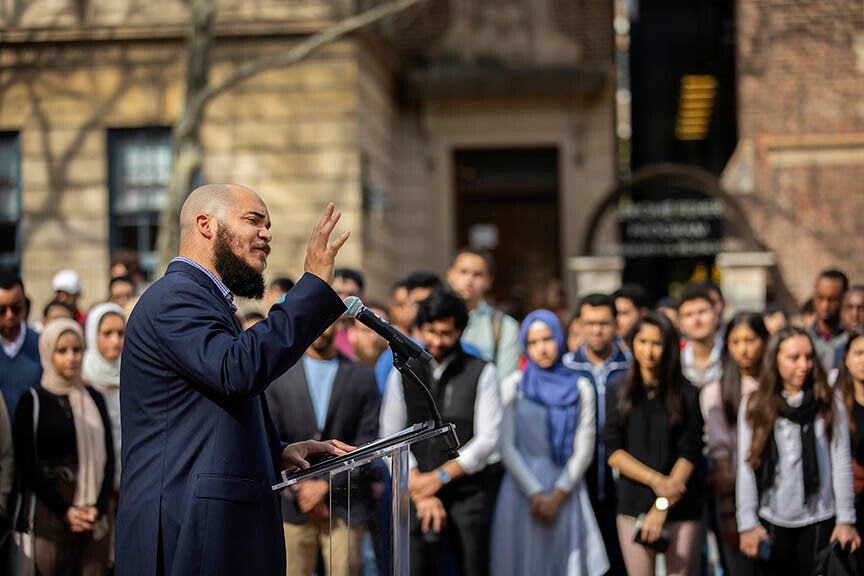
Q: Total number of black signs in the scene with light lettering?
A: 1